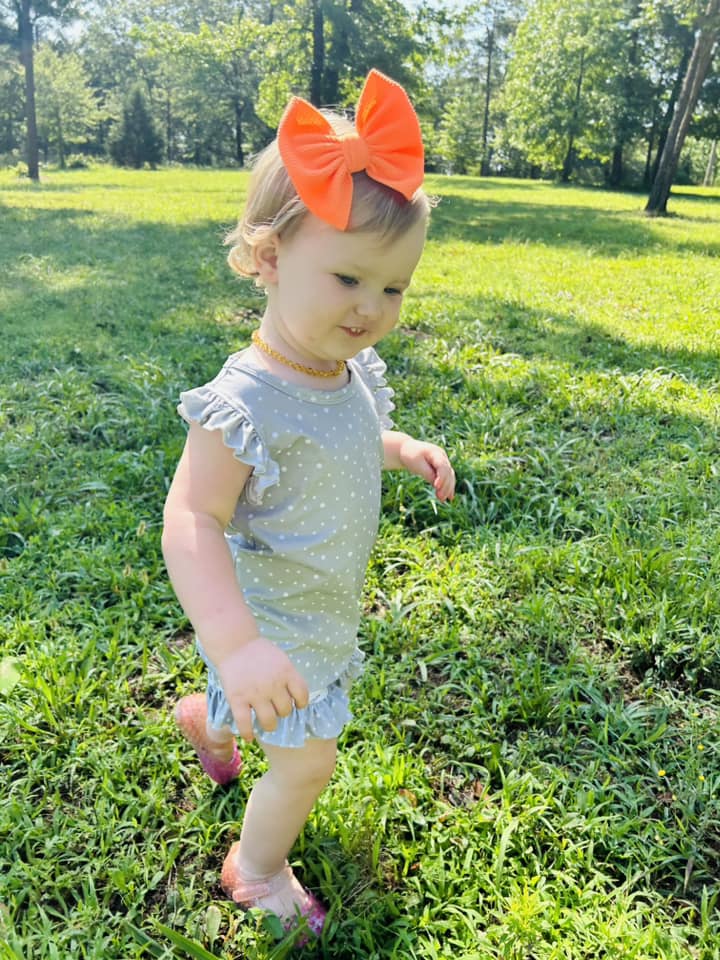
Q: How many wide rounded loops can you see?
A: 2